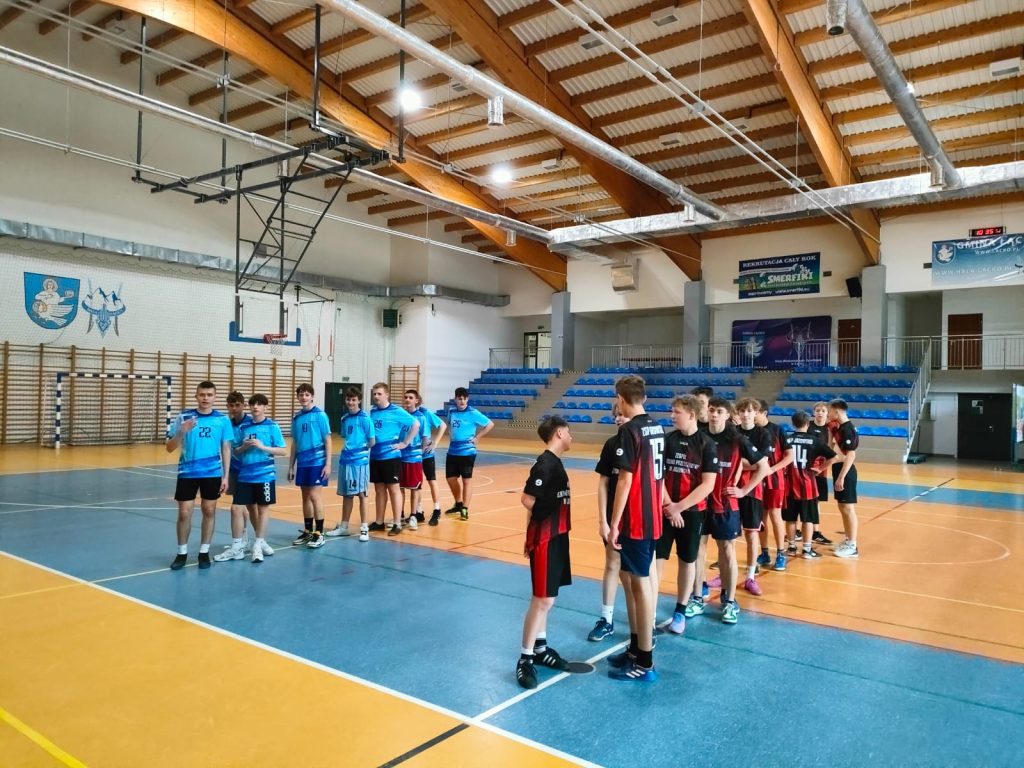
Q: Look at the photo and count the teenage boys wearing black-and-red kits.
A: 12